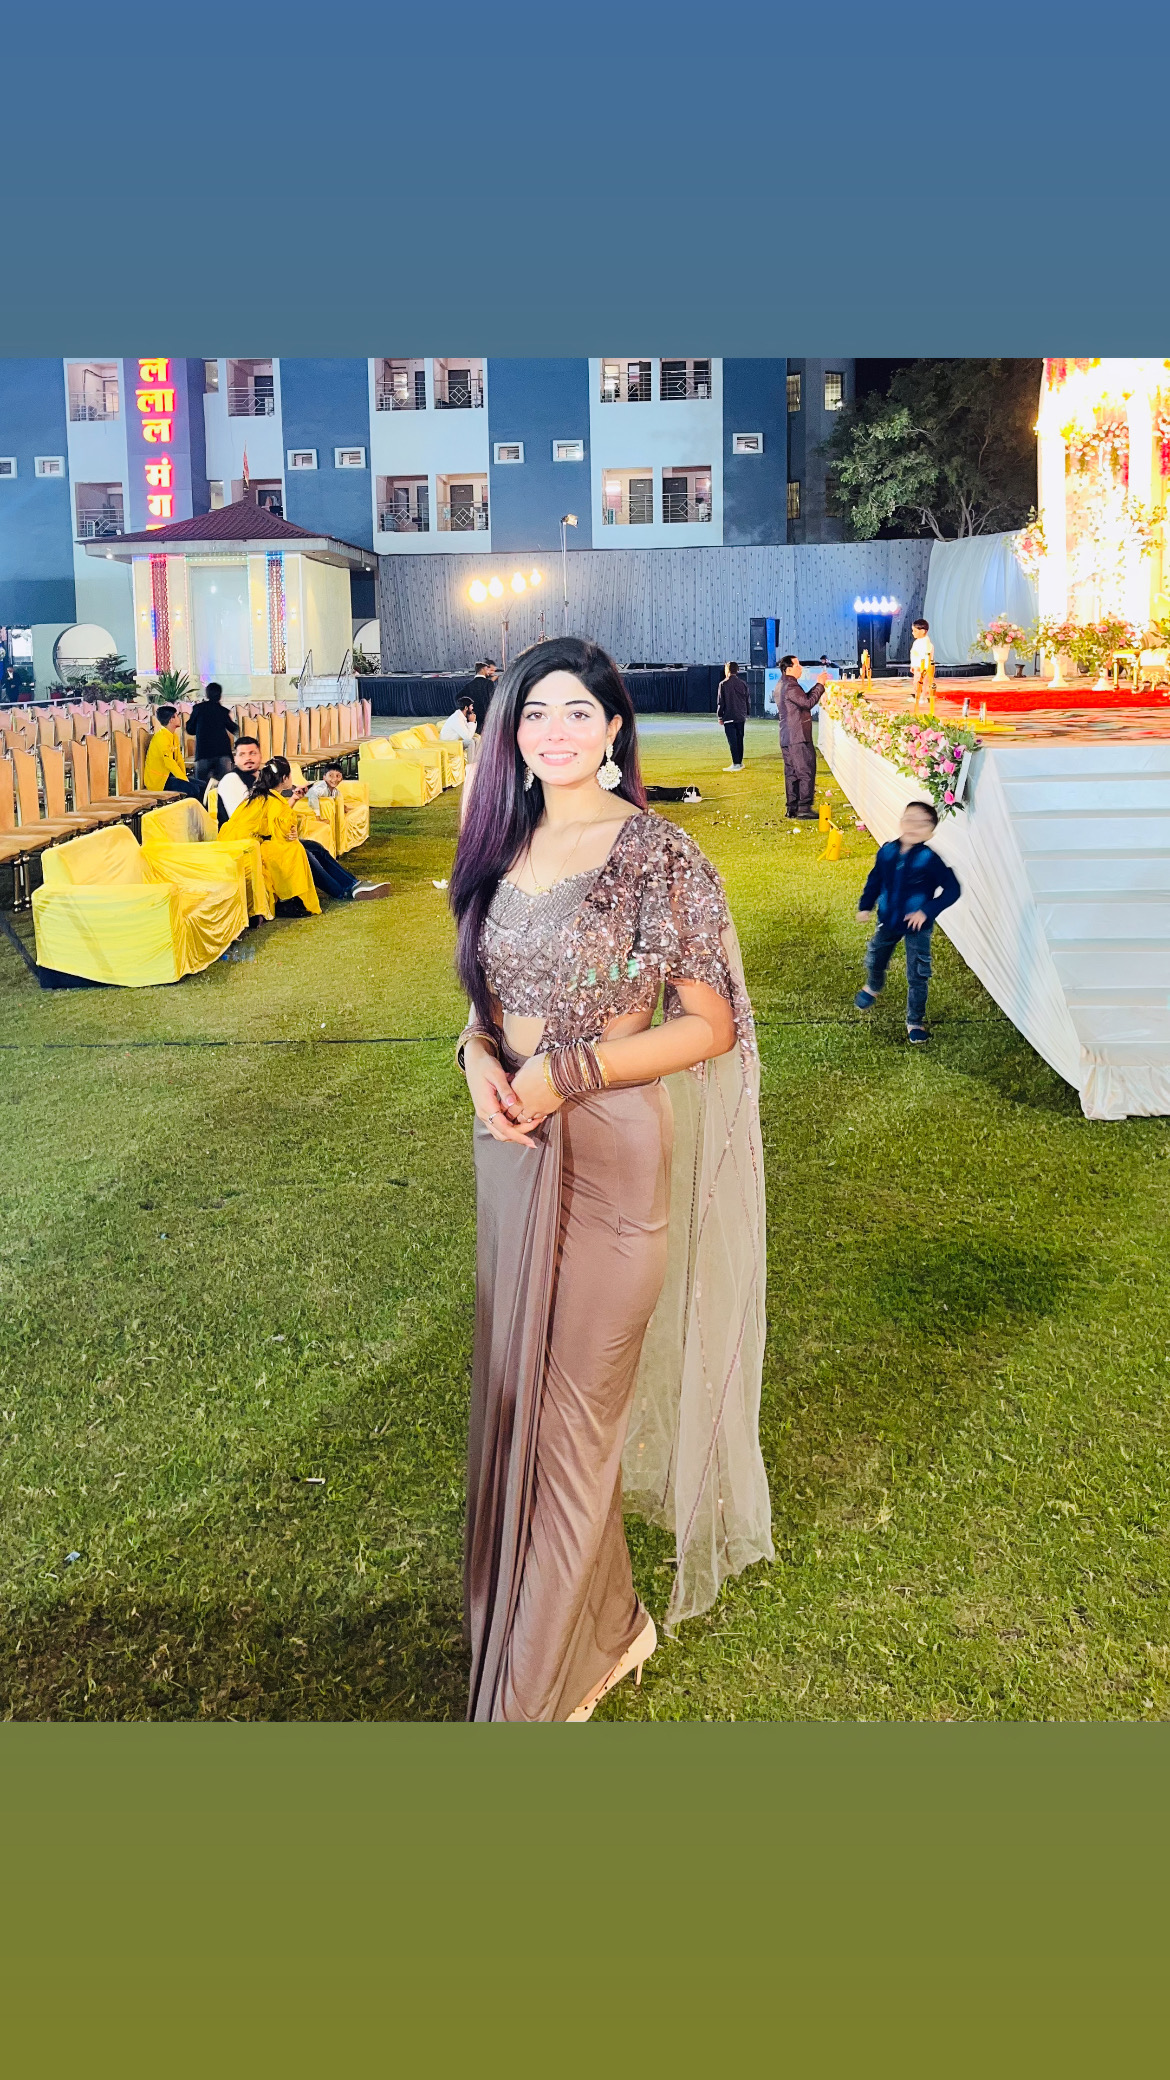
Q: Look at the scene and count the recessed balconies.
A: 12